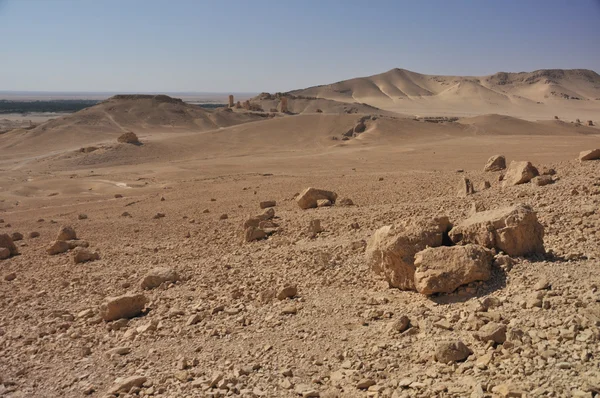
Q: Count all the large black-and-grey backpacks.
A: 0